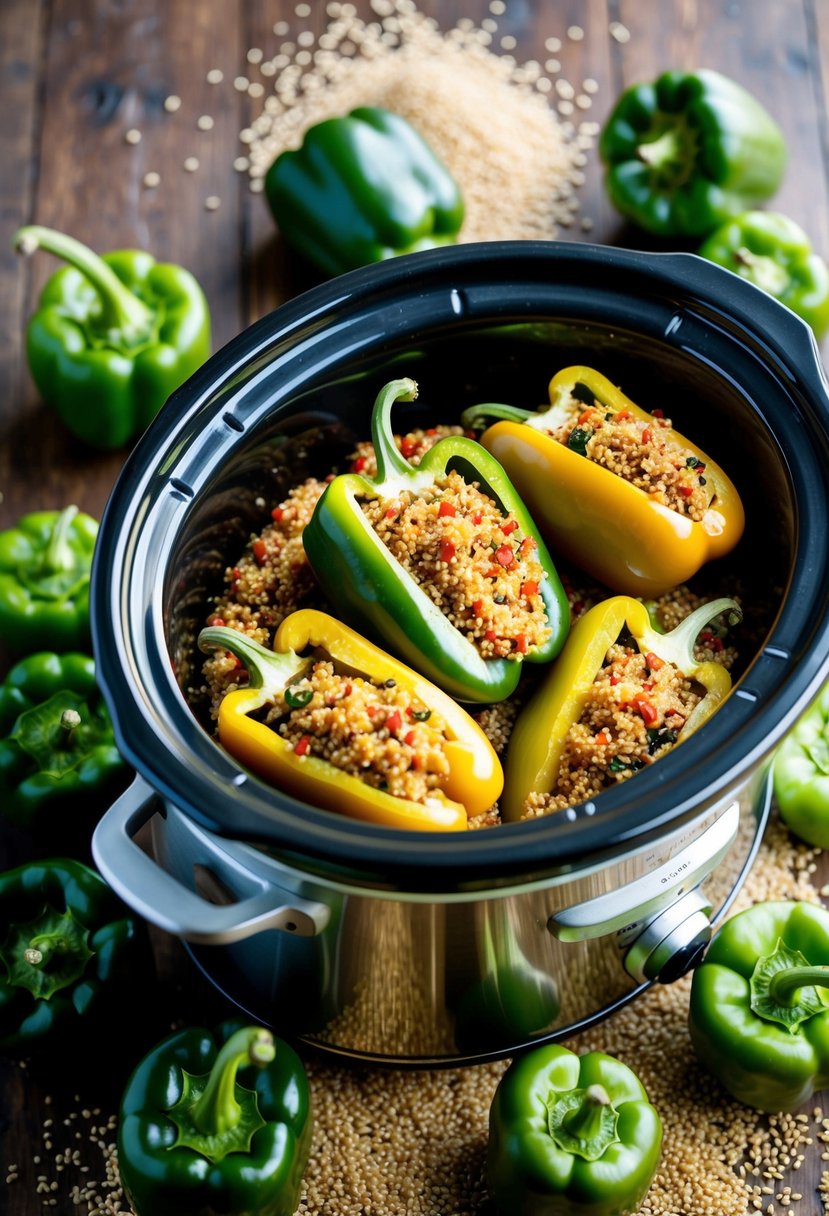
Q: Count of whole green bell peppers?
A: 11